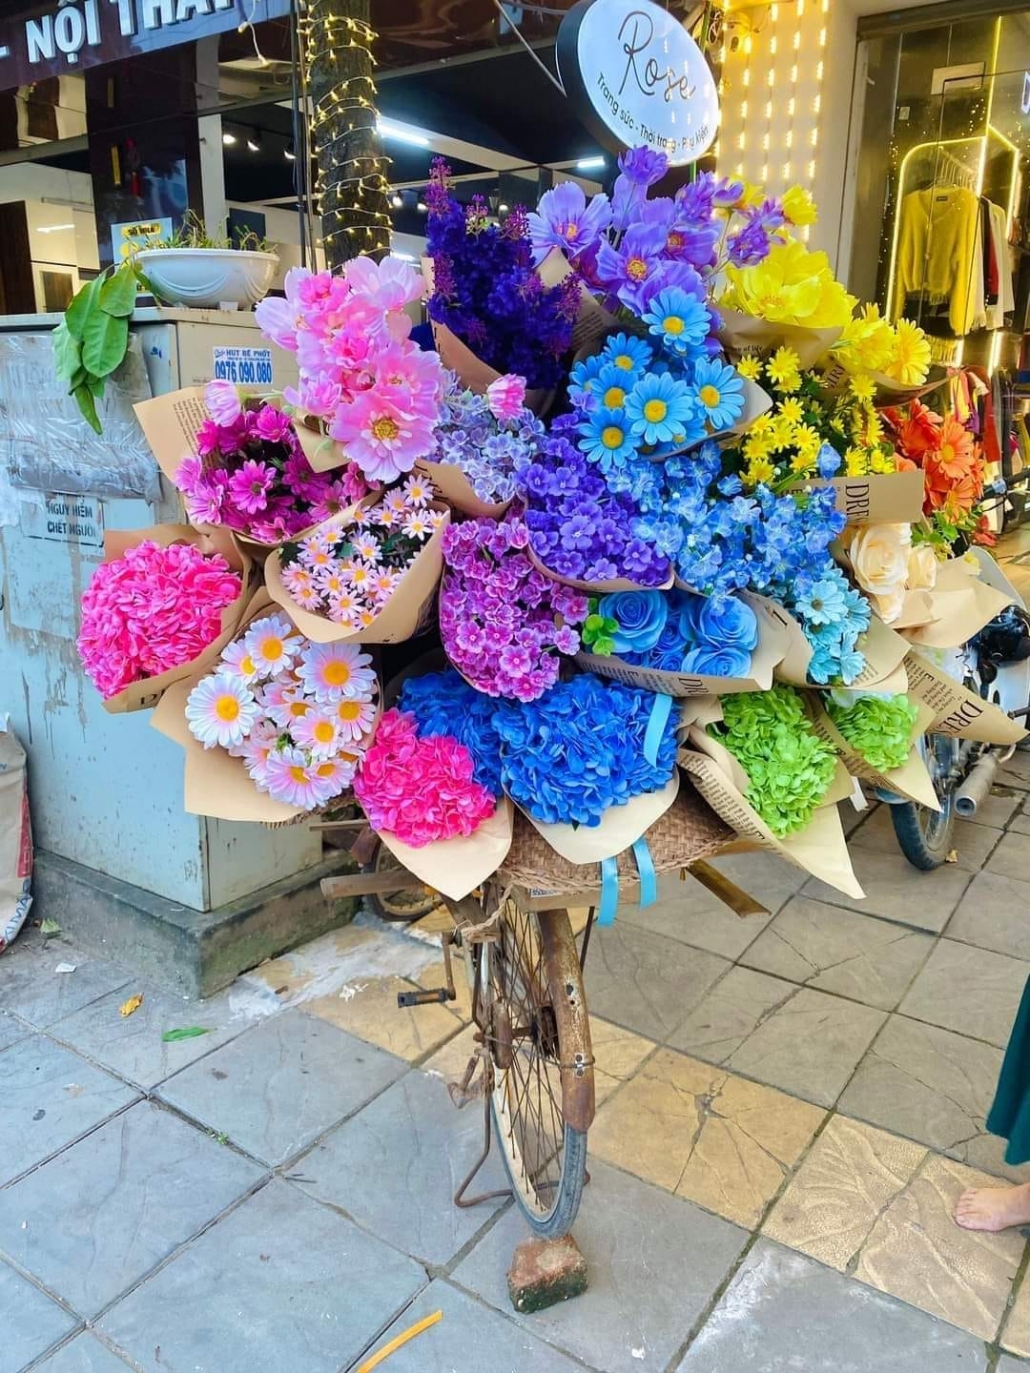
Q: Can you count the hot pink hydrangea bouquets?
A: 2